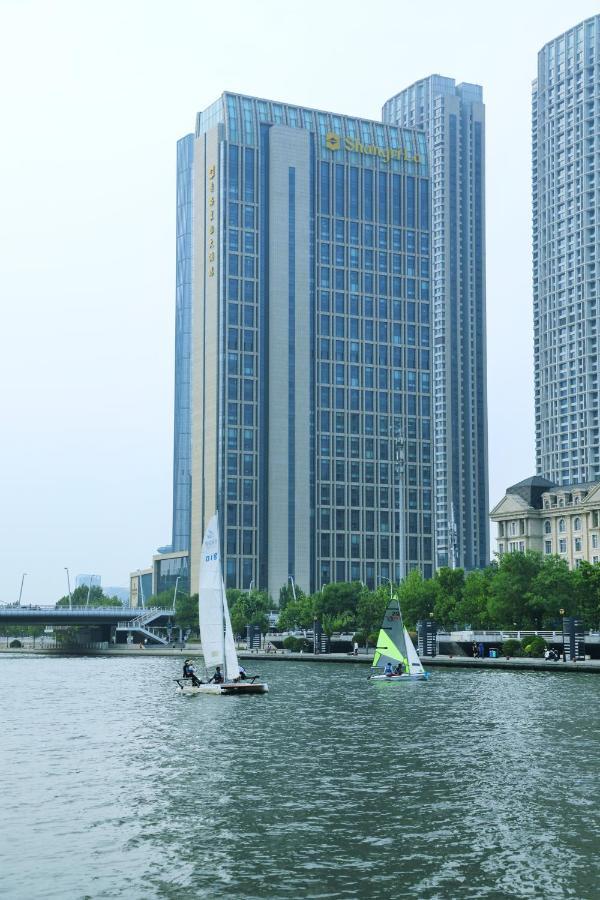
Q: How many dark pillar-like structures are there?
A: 4